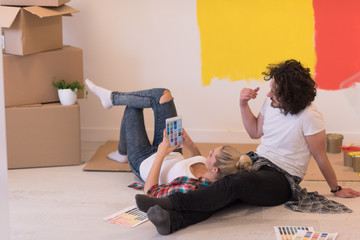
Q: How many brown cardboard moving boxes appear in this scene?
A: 4